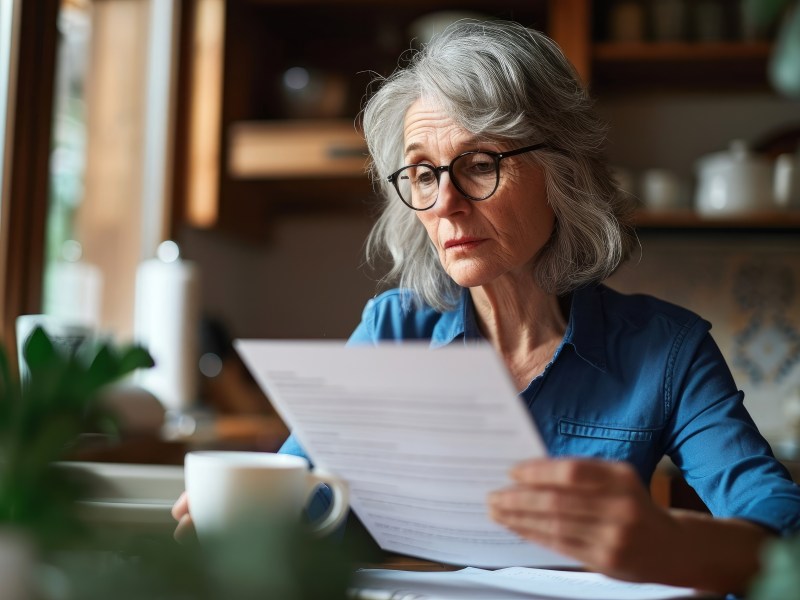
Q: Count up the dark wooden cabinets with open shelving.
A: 2